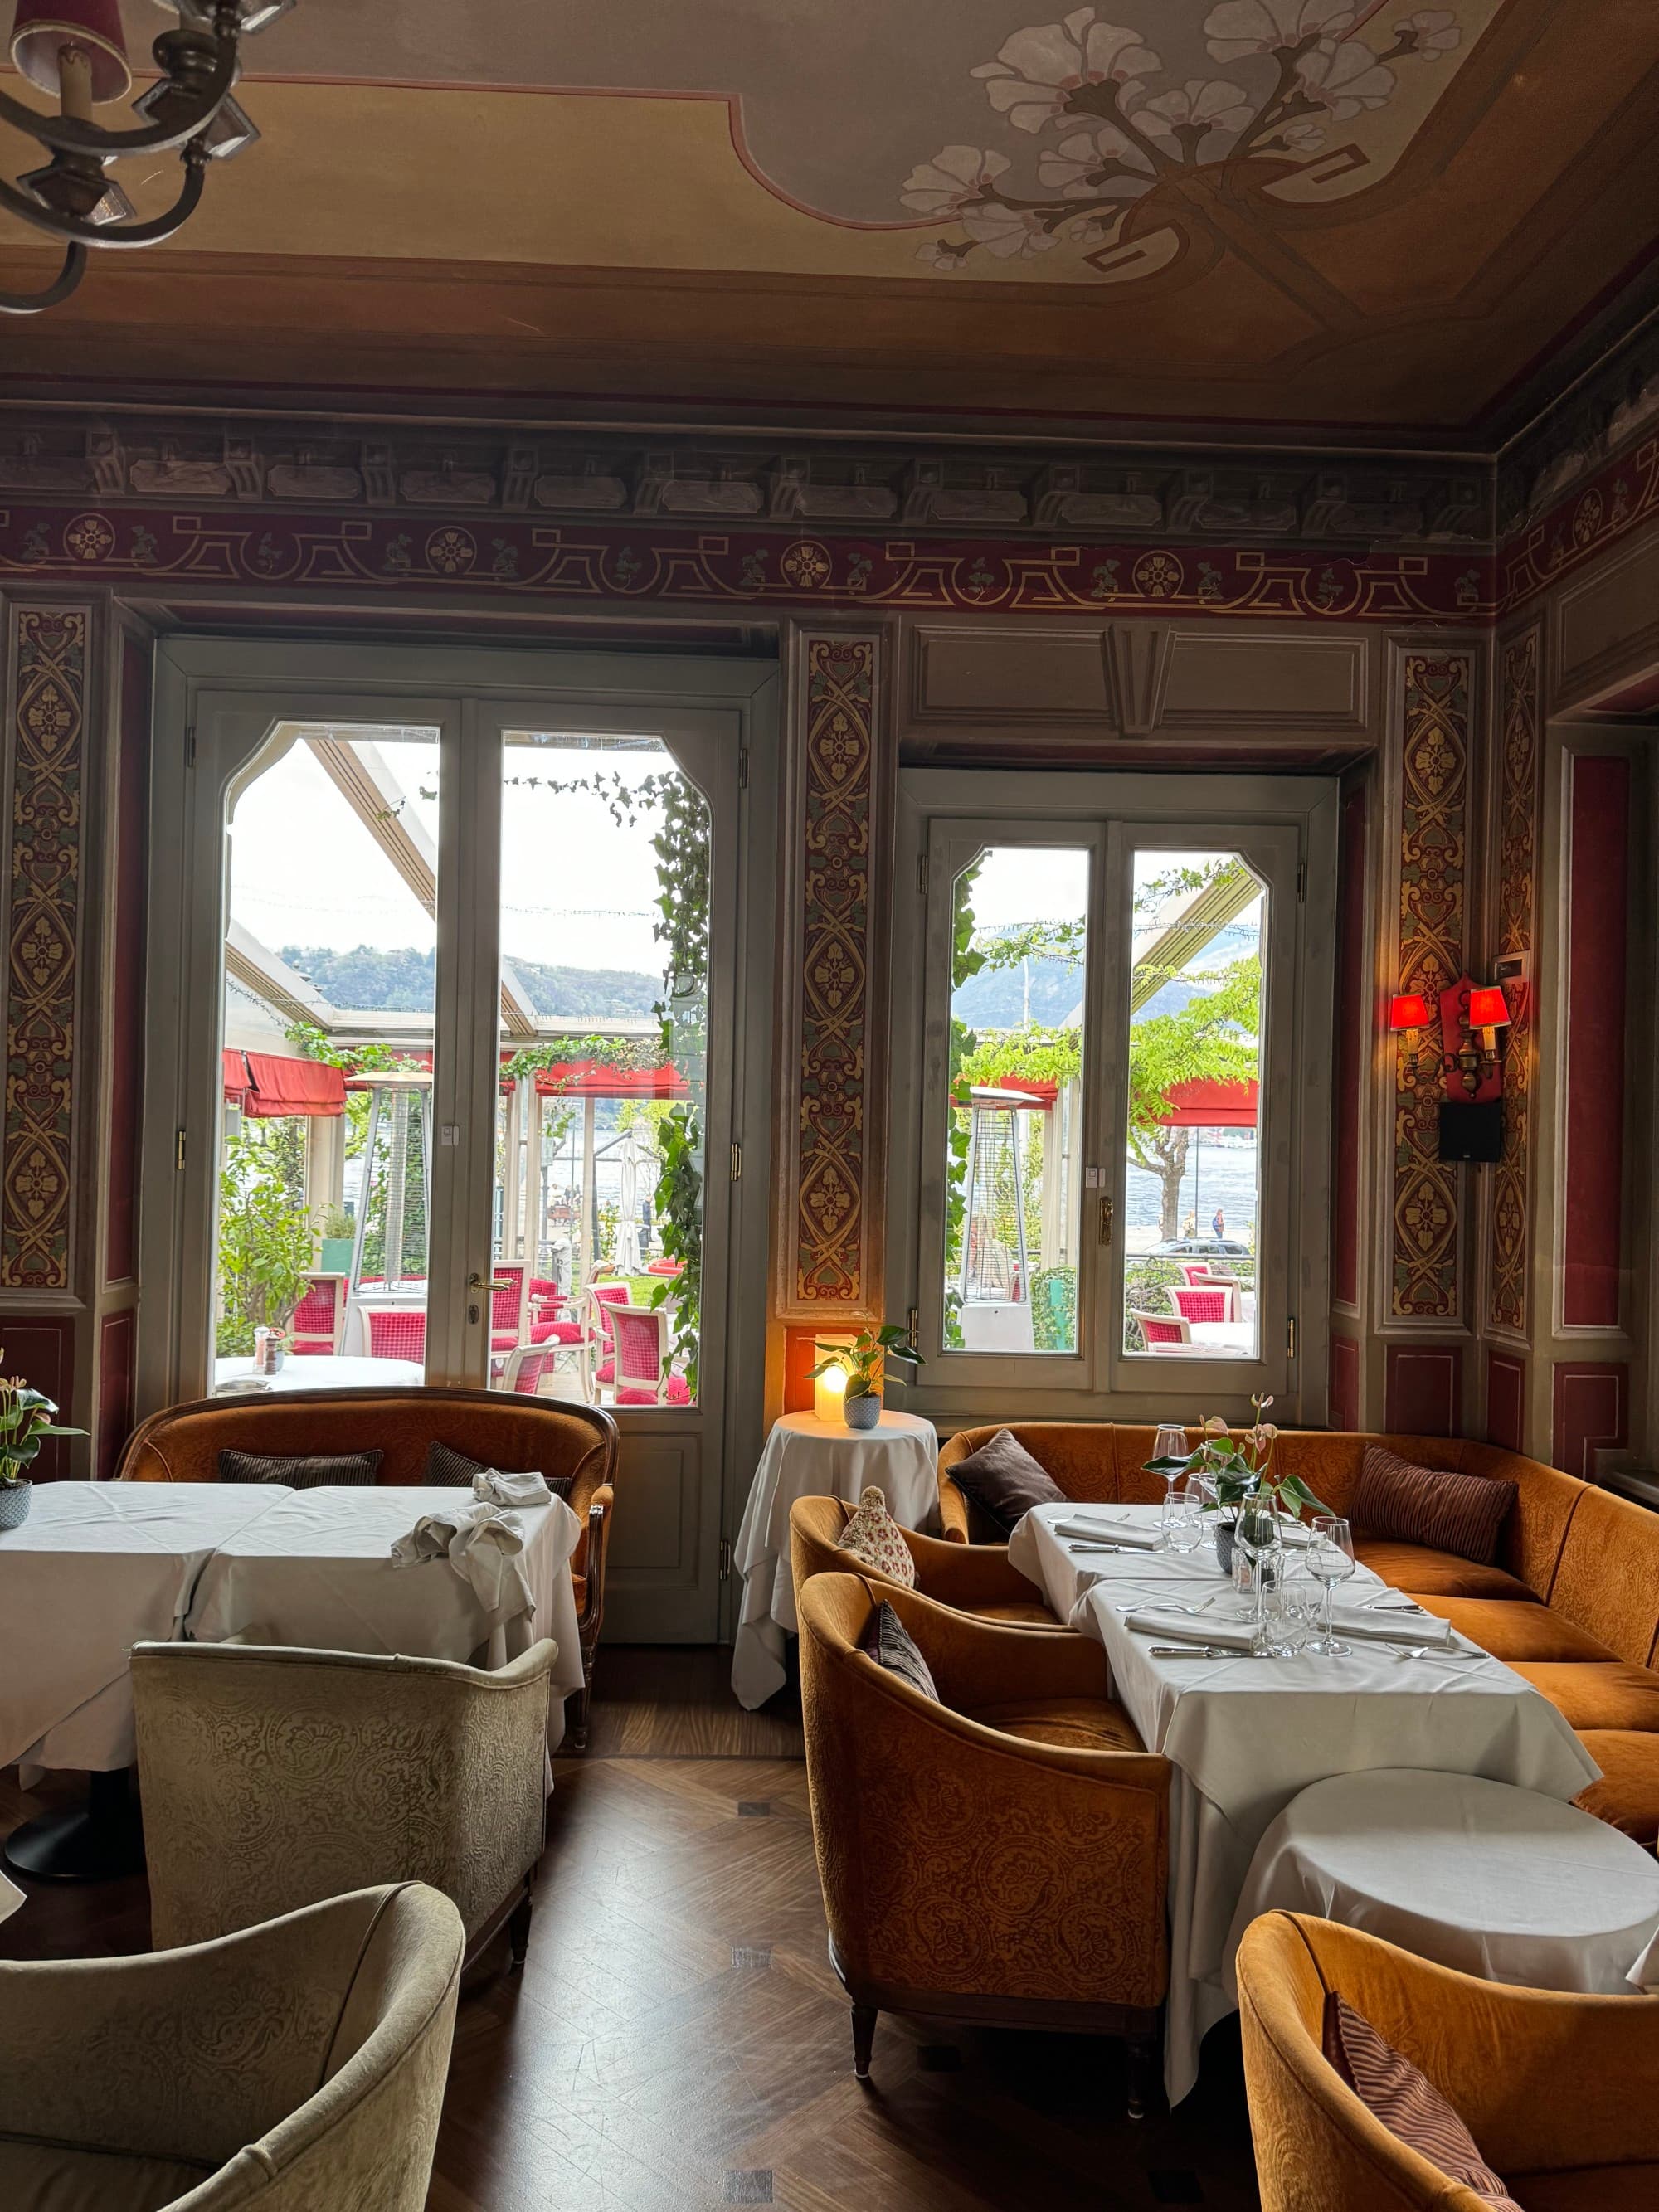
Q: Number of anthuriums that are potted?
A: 3